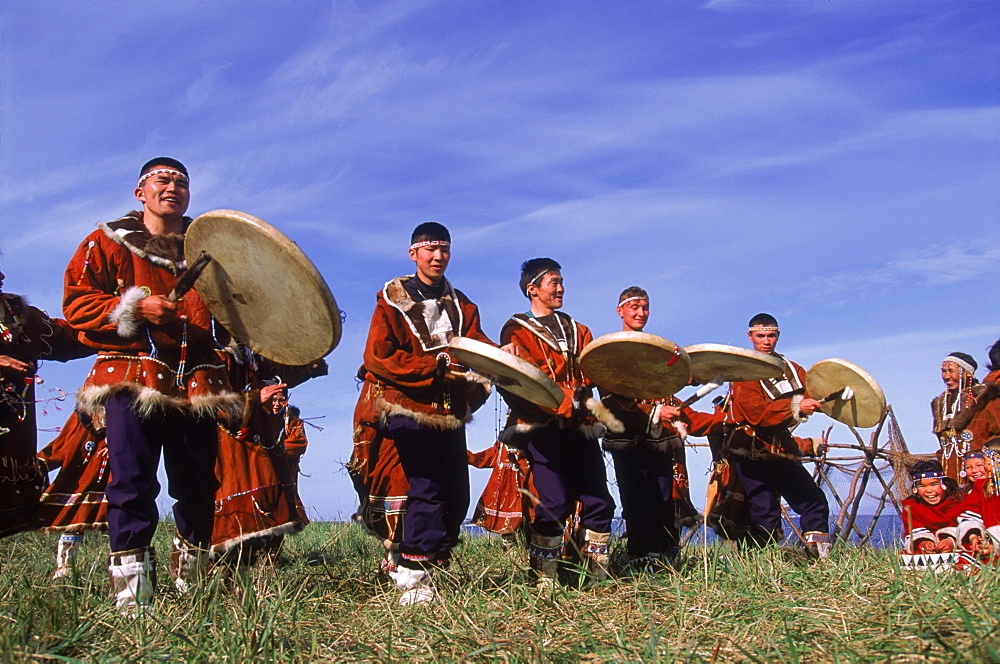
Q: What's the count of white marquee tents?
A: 0